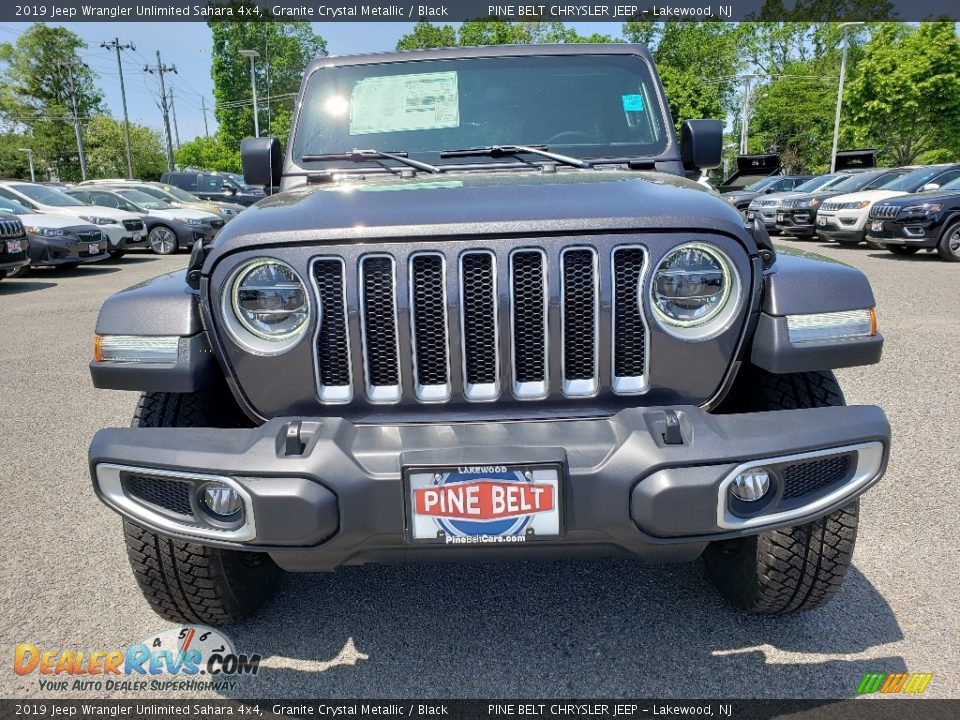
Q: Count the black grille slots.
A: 7